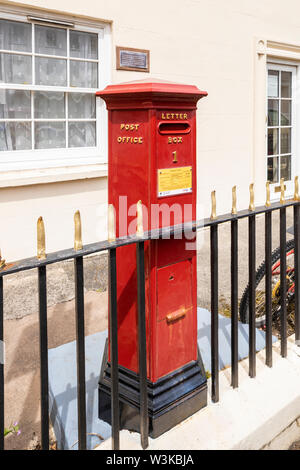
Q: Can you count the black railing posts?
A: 11